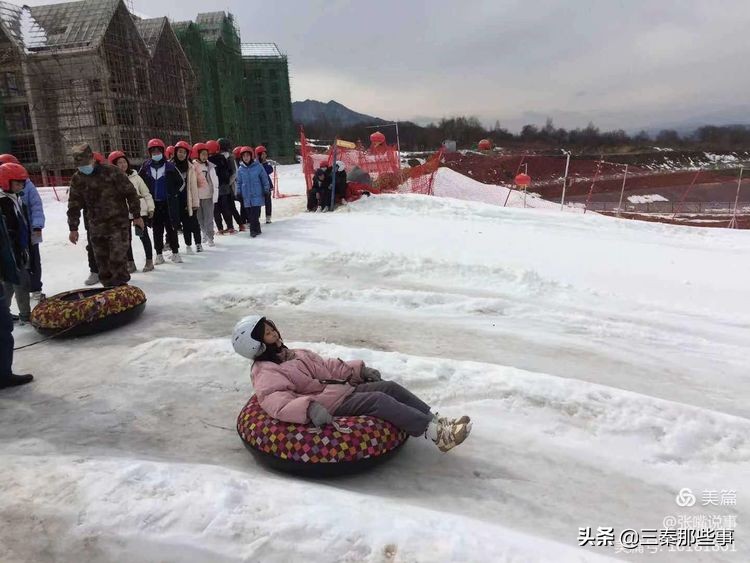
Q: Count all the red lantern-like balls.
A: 3